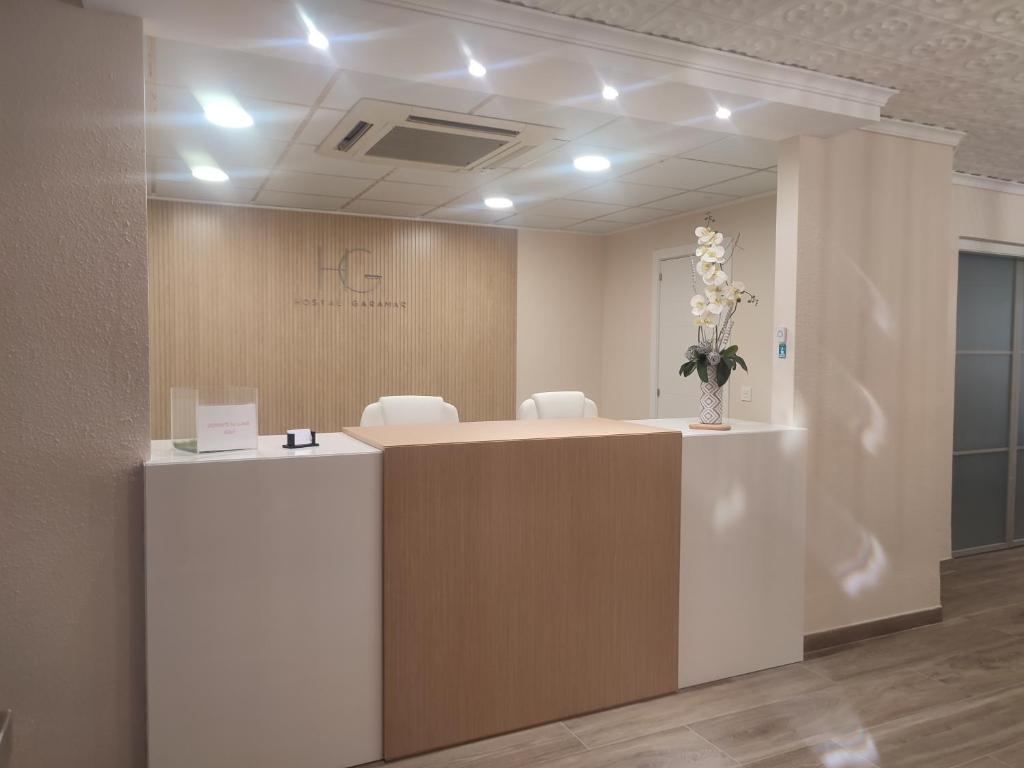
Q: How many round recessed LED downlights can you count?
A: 8